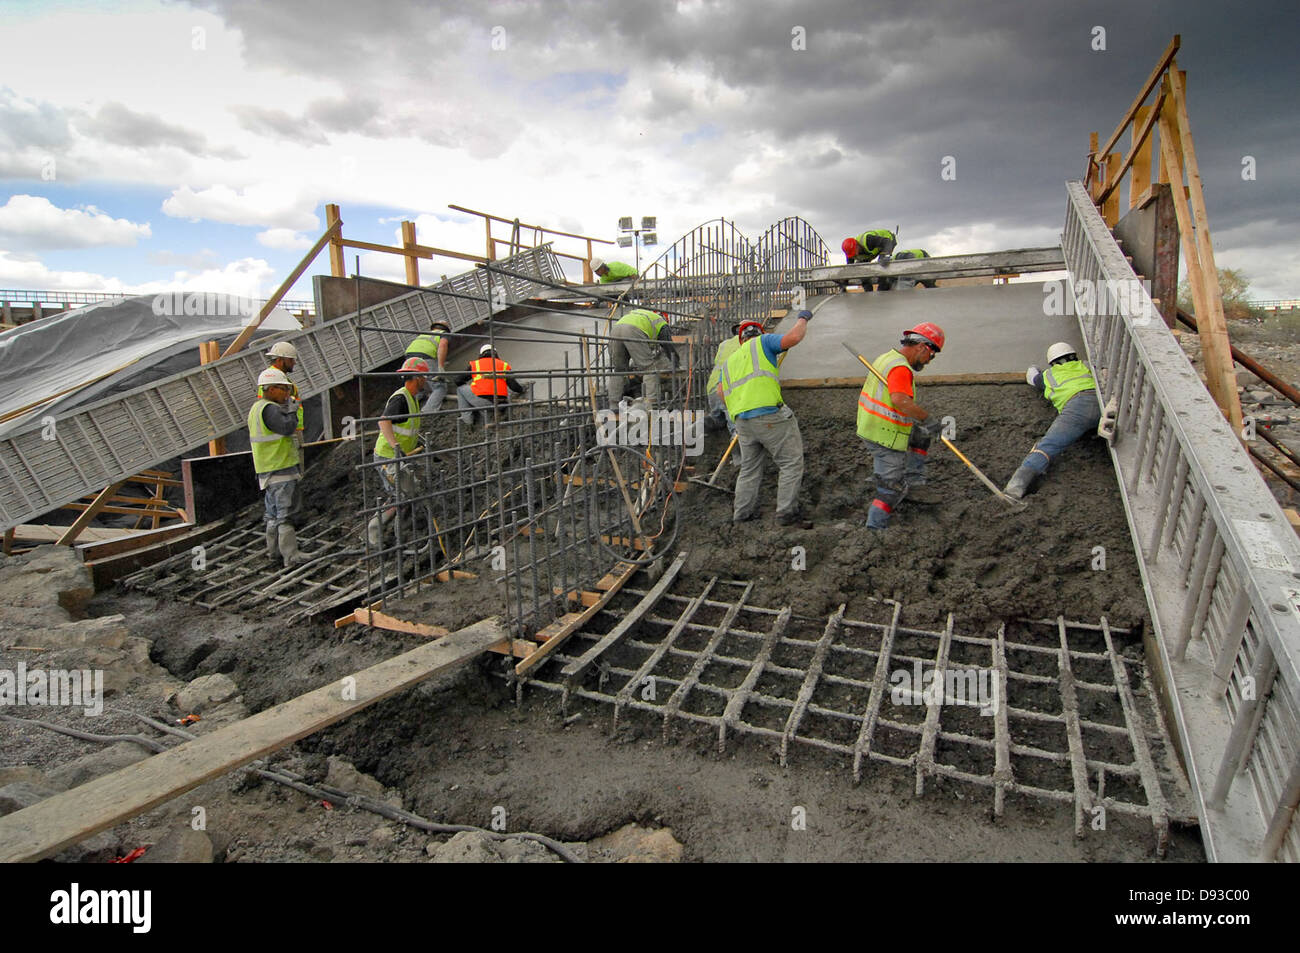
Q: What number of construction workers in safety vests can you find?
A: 13